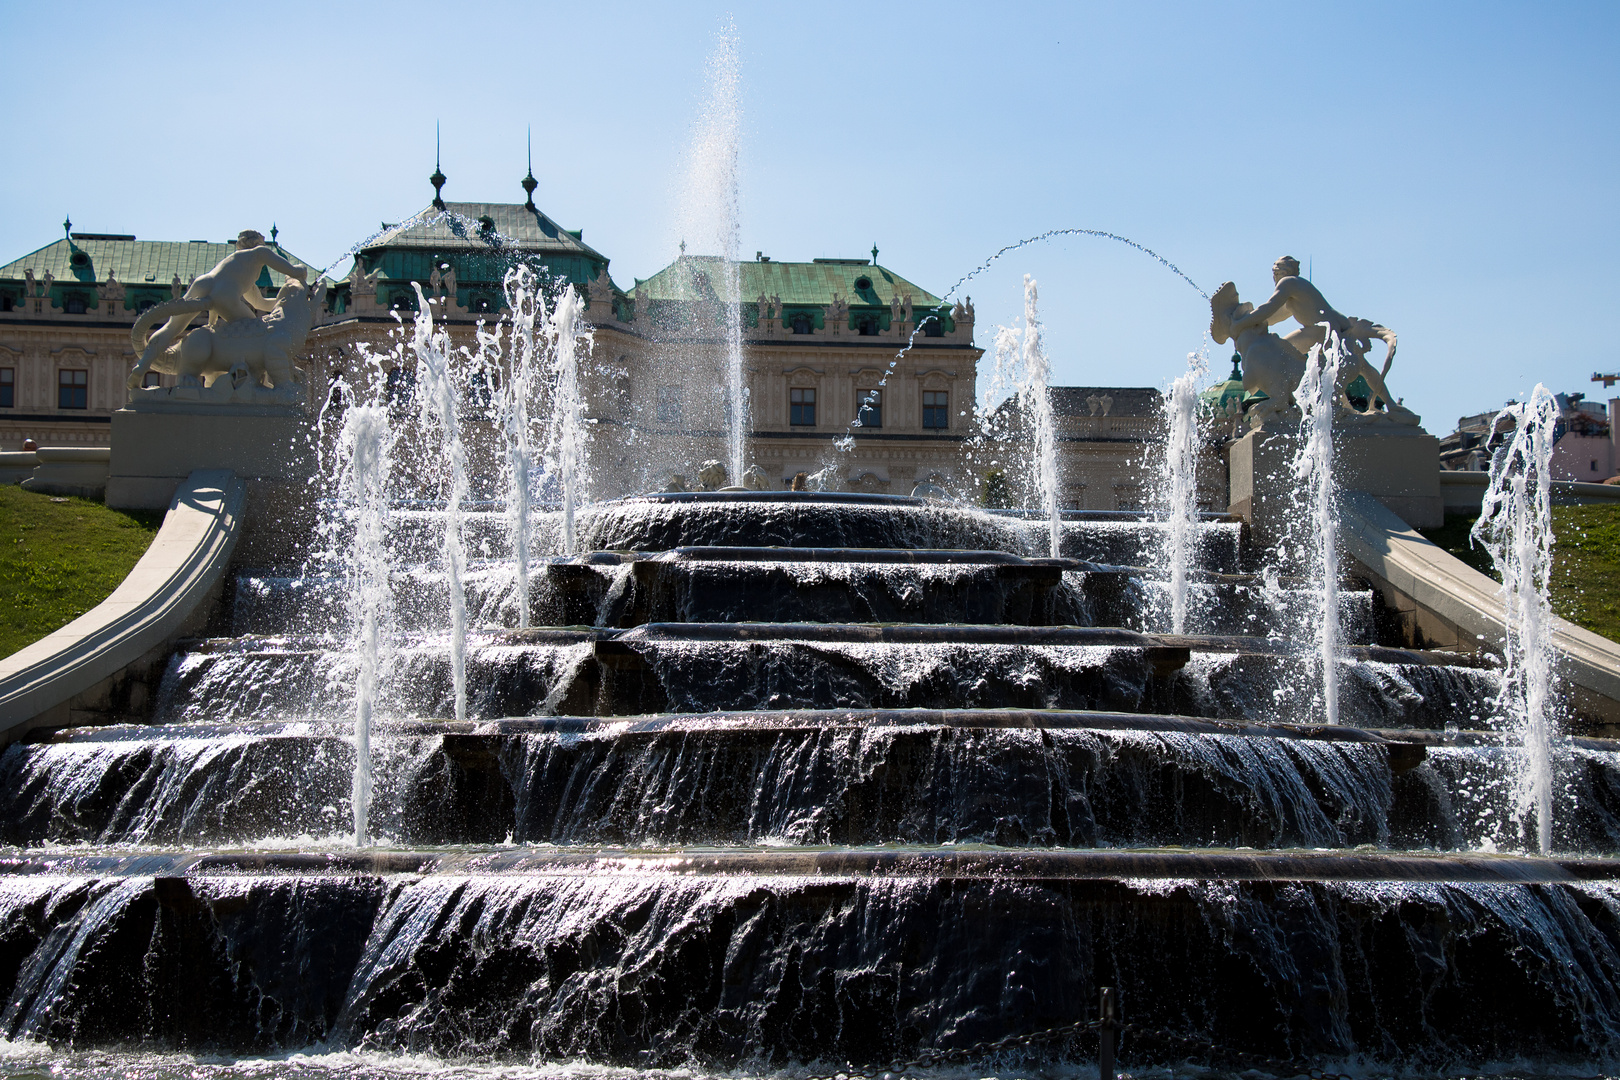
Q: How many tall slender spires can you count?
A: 2